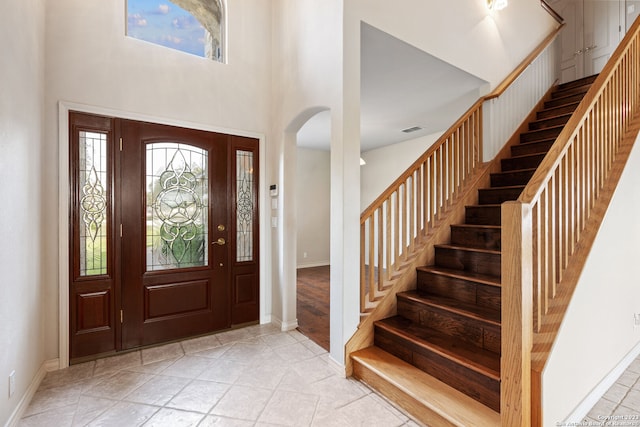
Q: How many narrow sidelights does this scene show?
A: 2